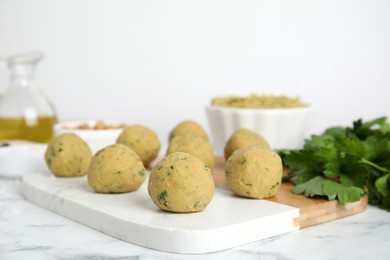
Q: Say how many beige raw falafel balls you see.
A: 8